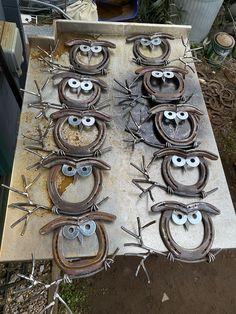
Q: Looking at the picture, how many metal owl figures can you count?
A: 10